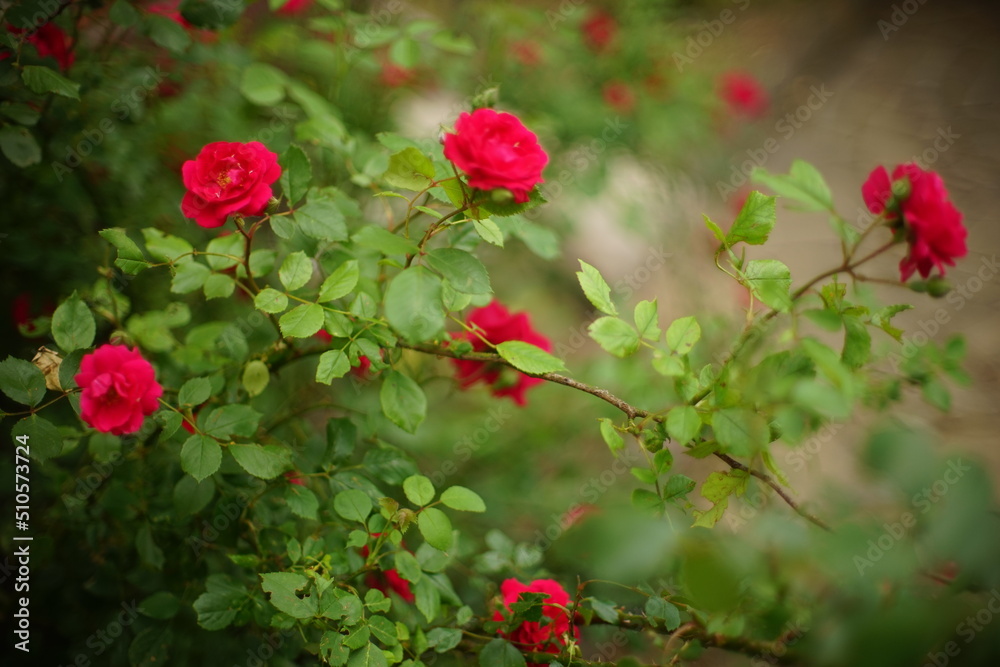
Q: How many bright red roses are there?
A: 6